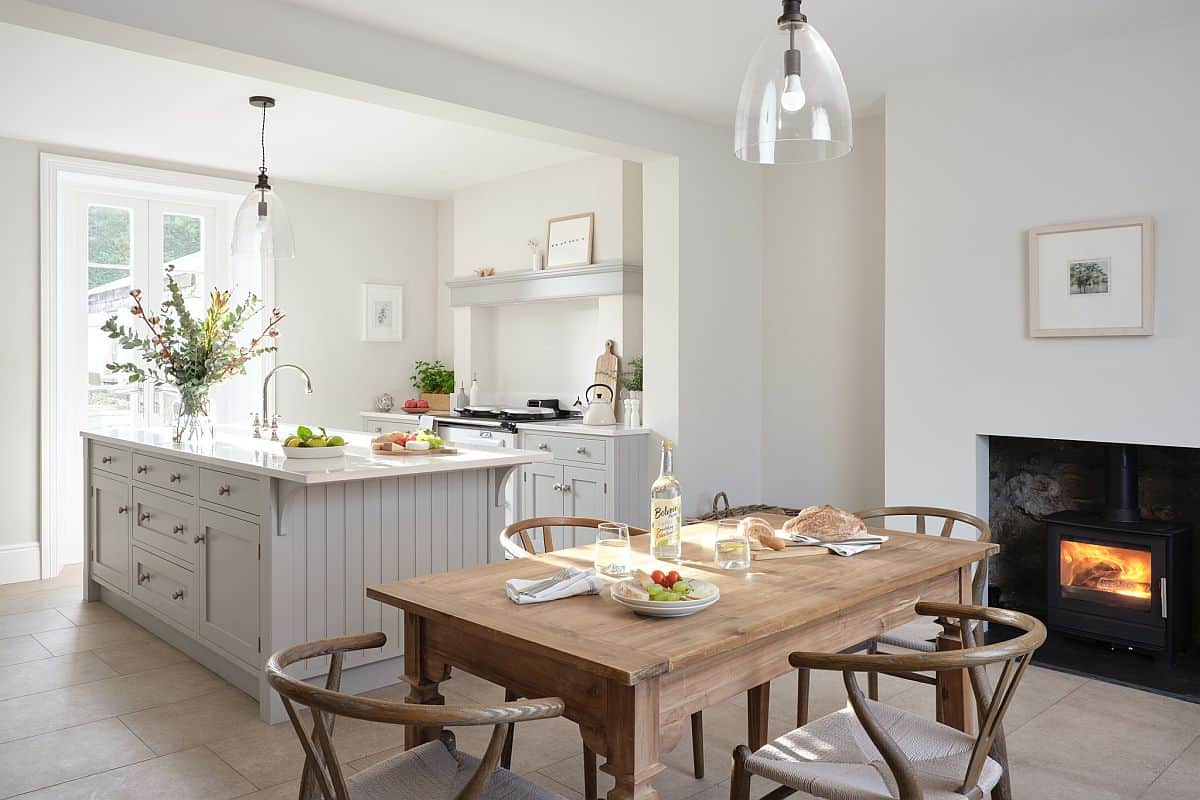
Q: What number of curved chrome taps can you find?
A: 1